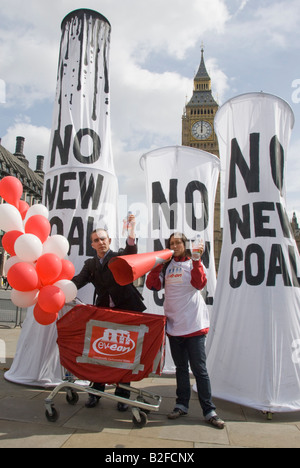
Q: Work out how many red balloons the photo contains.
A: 9